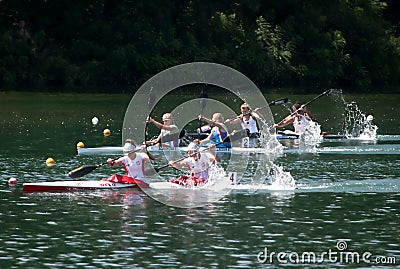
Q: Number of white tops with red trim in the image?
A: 2